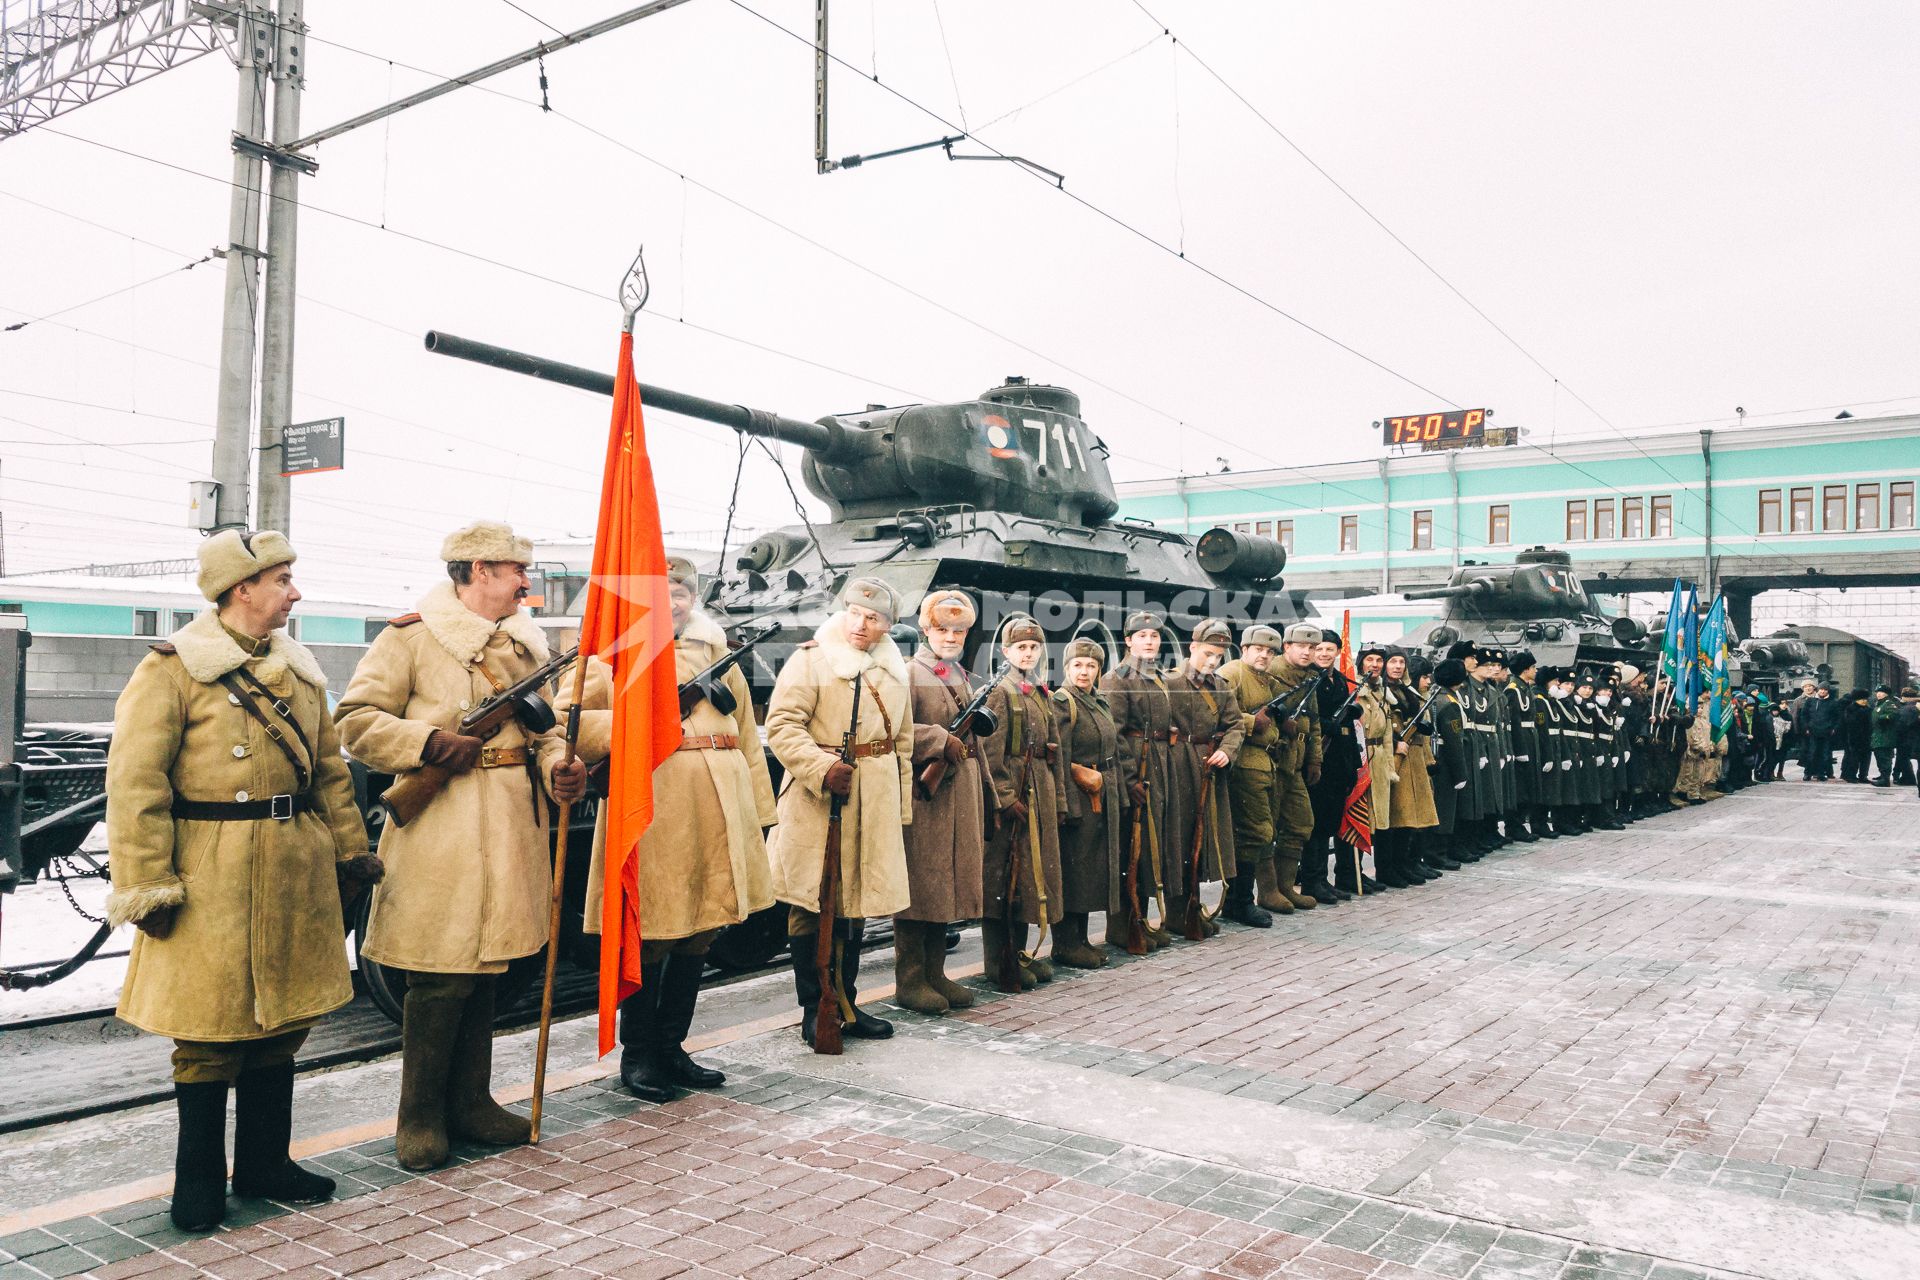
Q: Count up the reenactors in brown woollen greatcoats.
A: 5